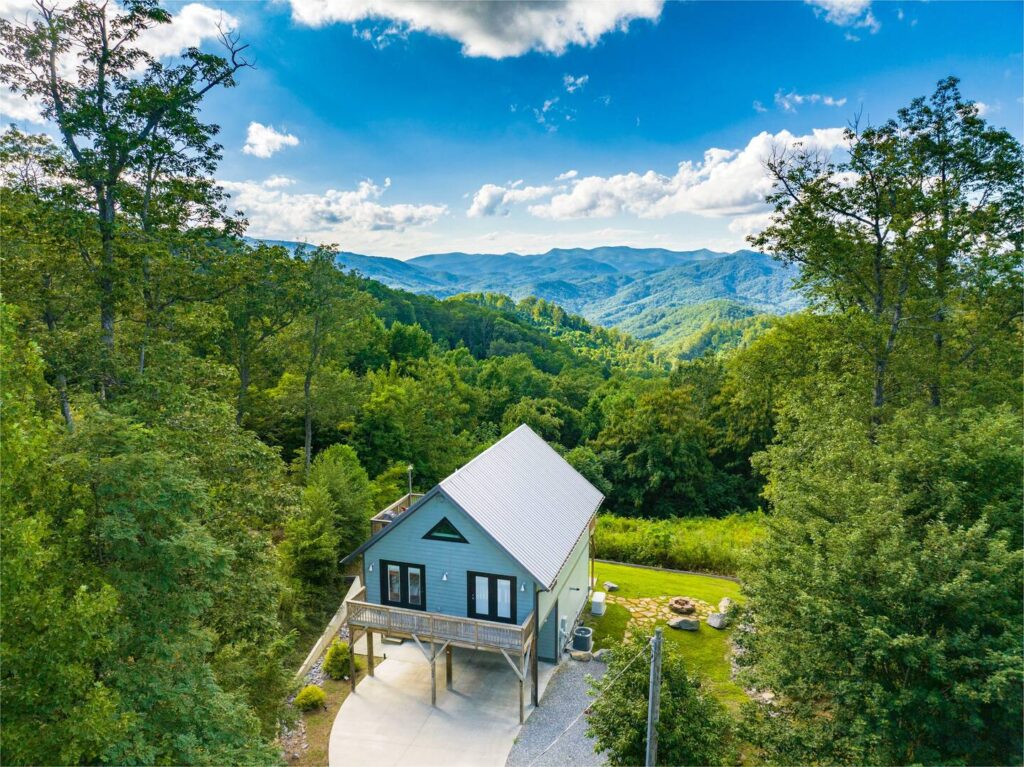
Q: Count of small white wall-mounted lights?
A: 3